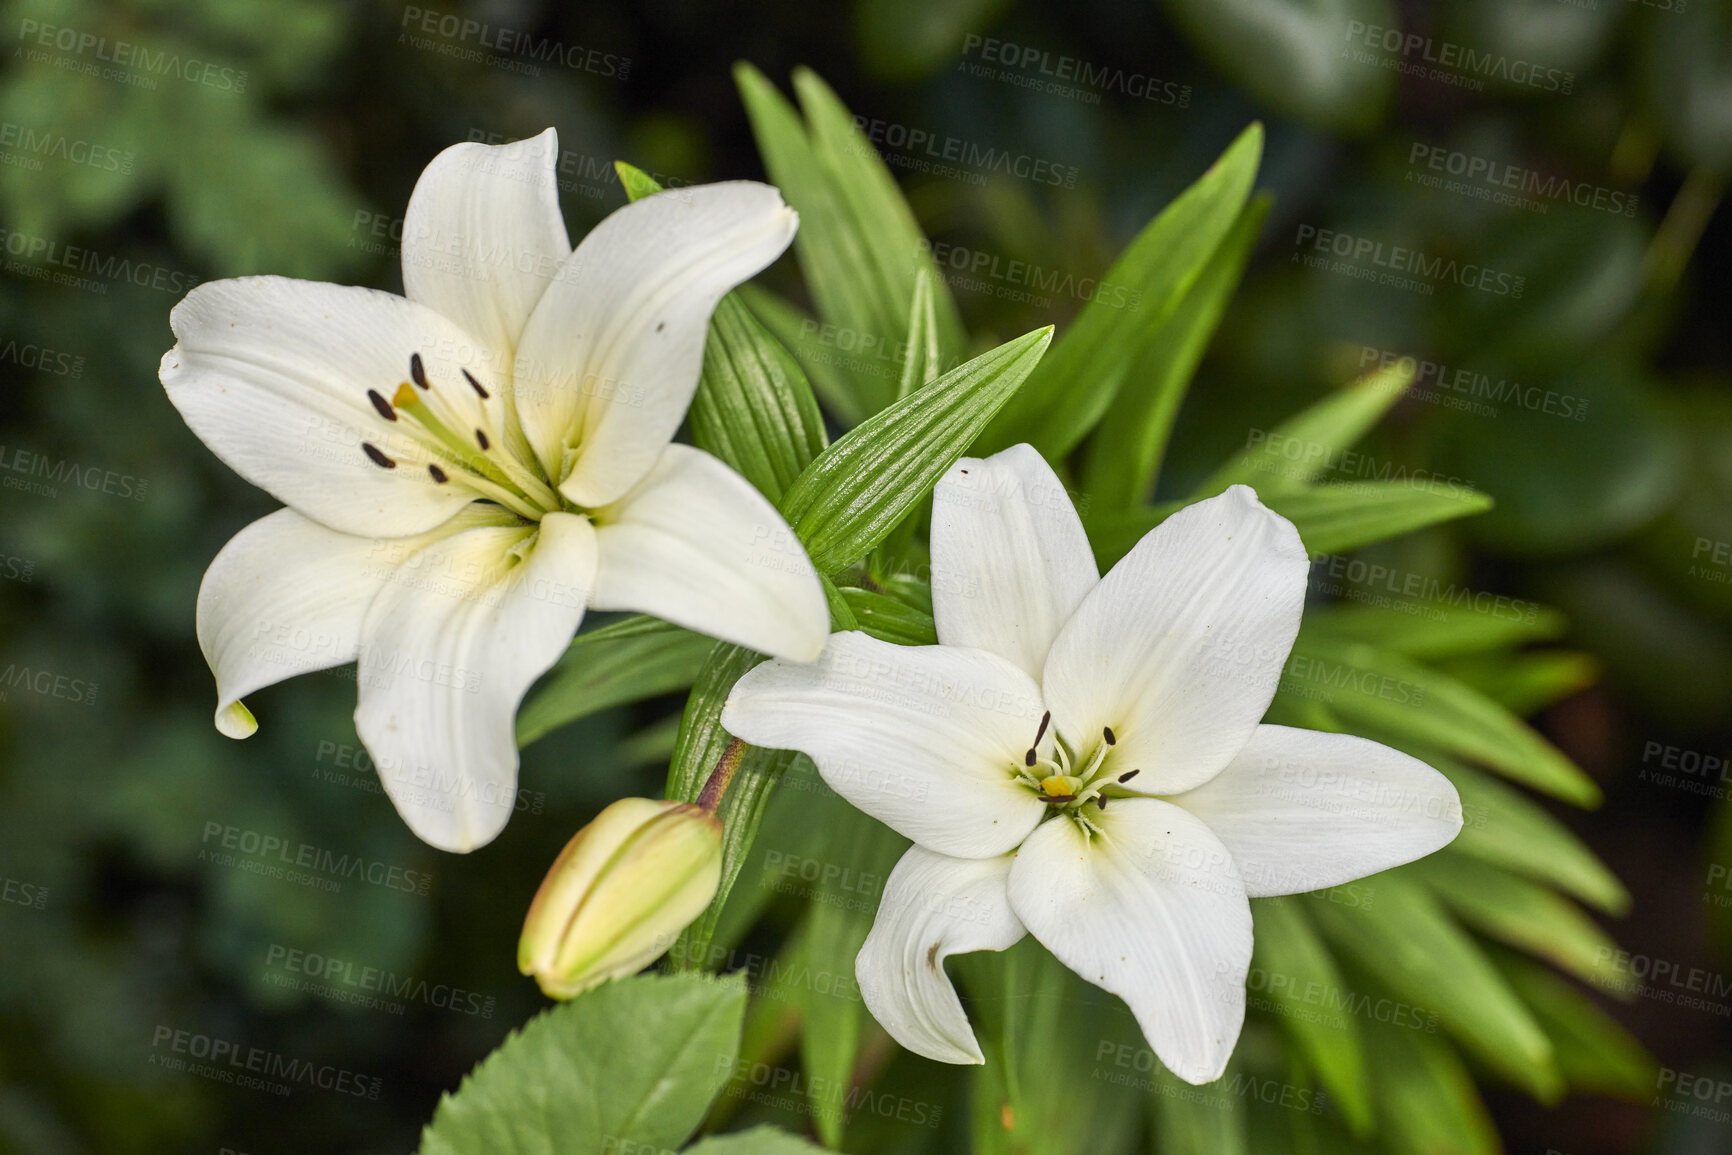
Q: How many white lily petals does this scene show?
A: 12